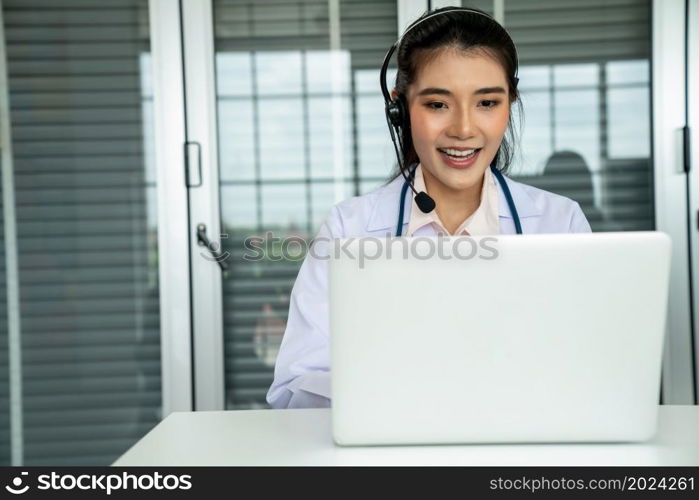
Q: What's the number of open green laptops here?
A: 0